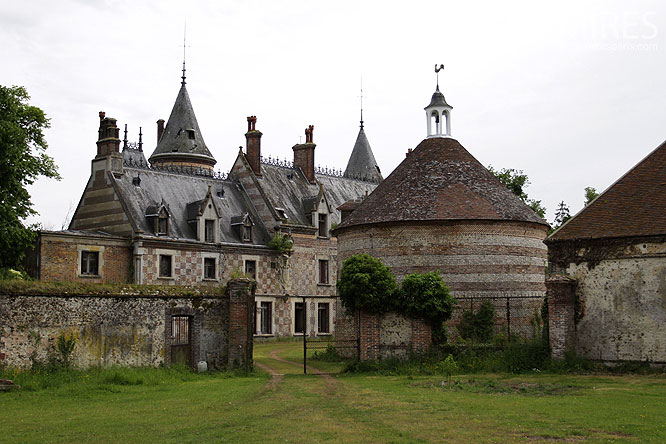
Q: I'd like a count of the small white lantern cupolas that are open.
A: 1